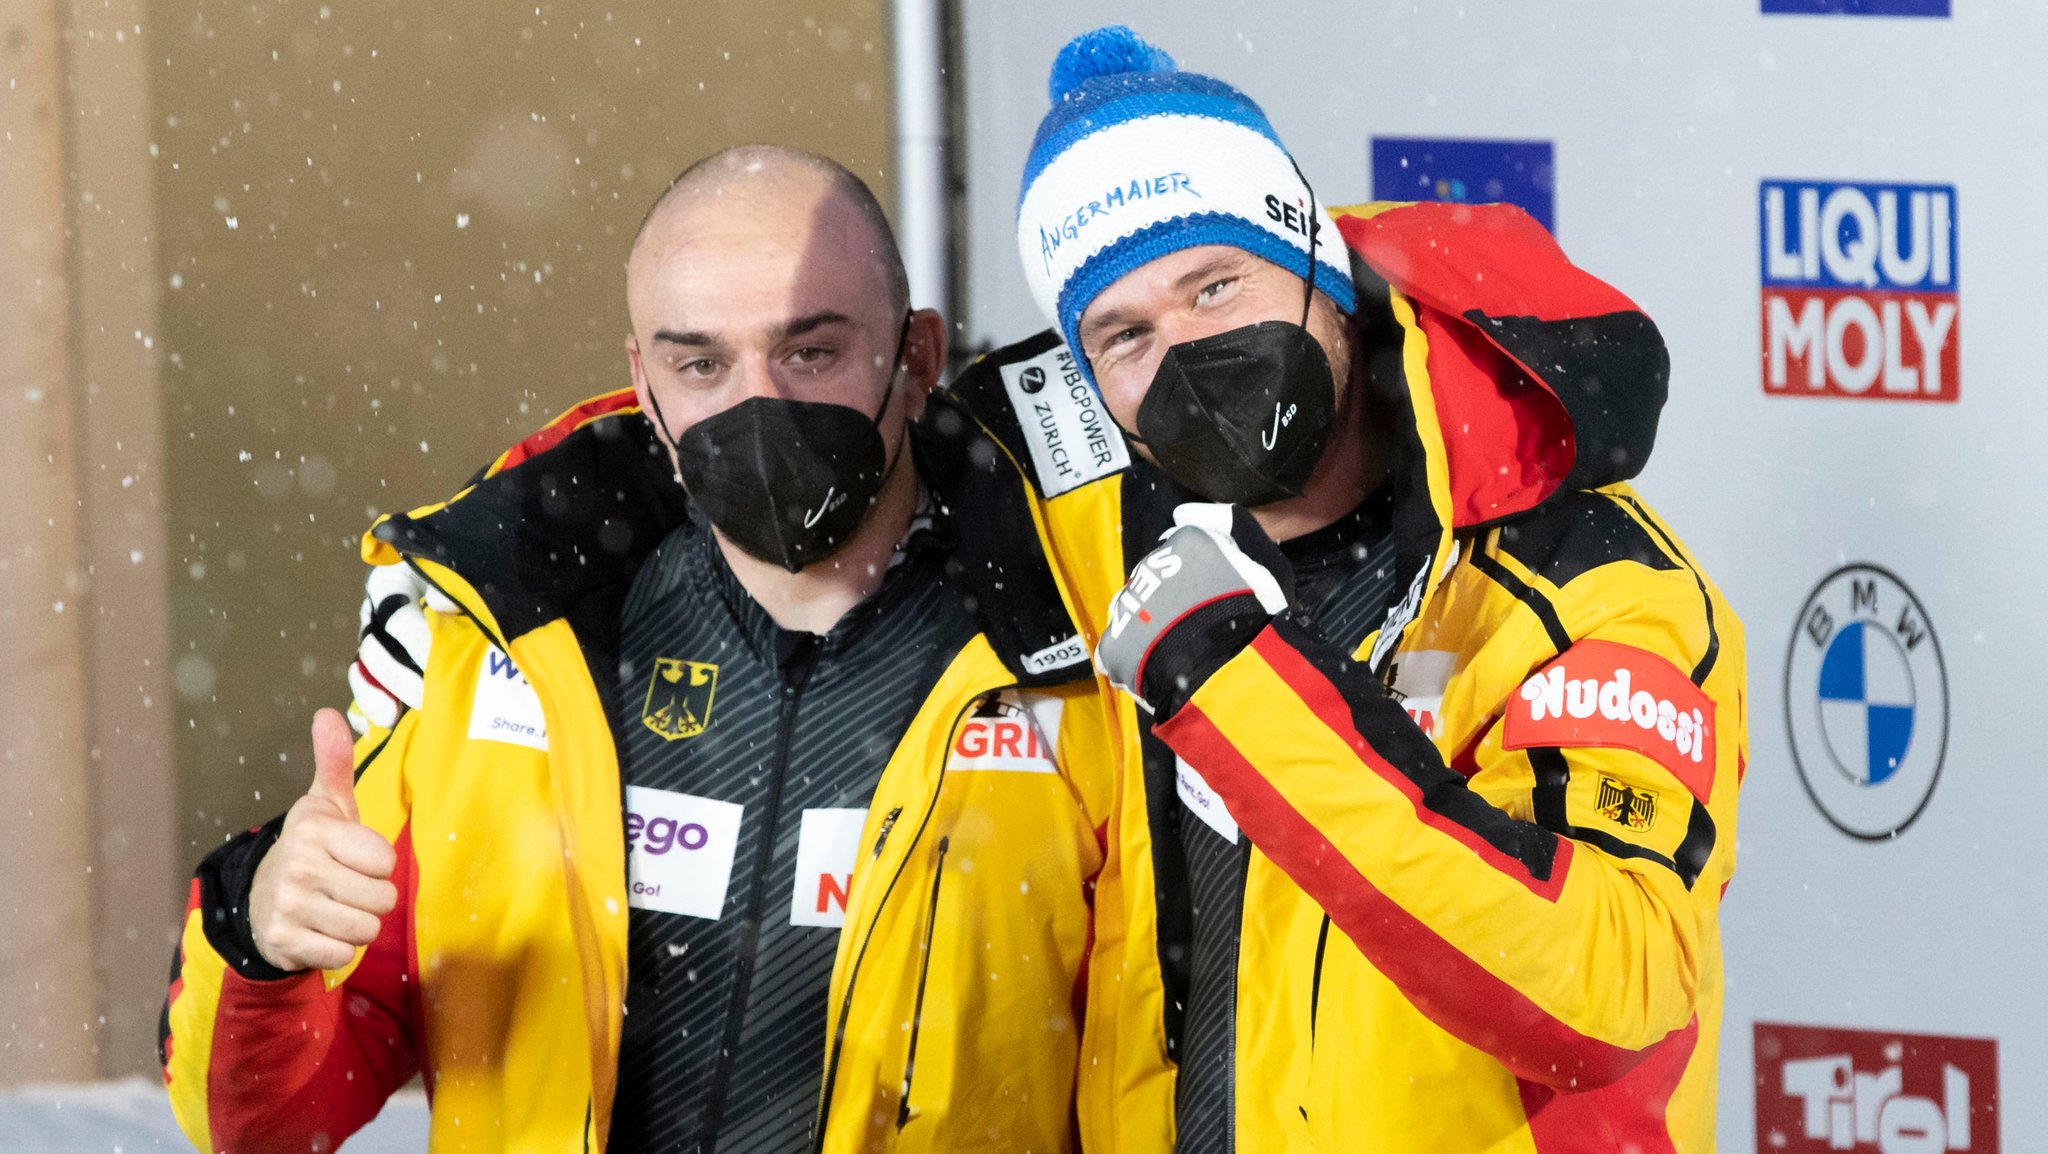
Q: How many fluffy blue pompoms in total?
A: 1